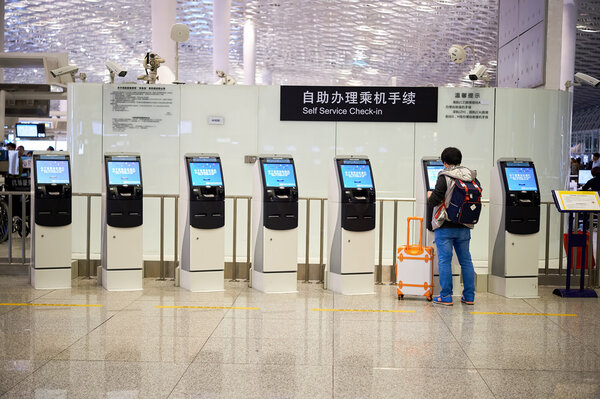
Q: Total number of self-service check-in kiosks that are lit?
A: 7